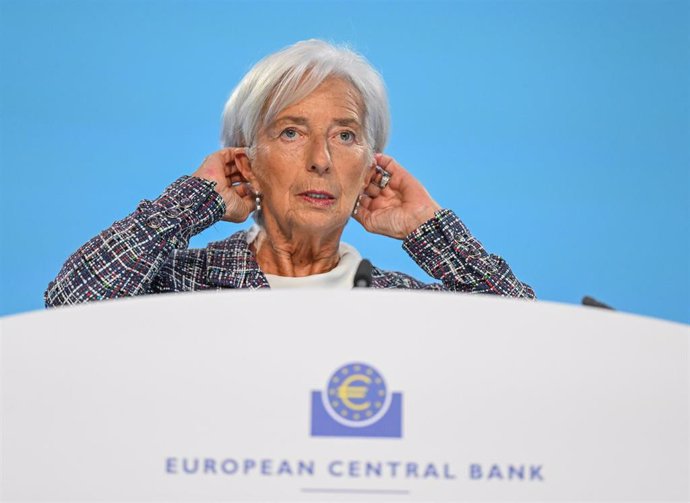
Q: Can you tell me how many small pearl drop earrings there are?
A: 2